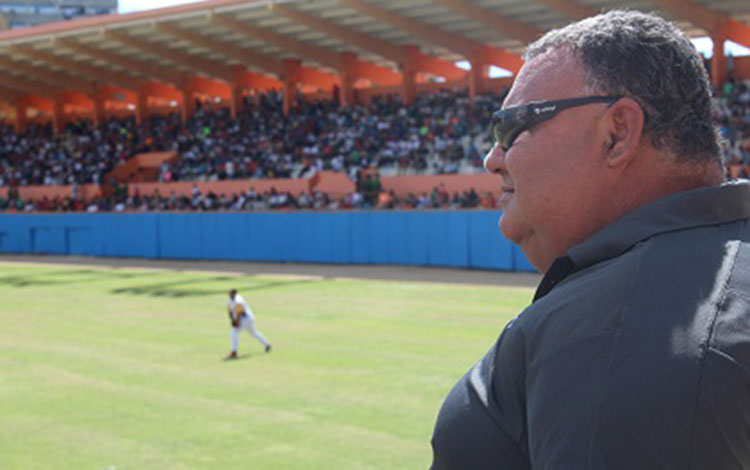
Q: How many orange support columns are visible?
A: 11